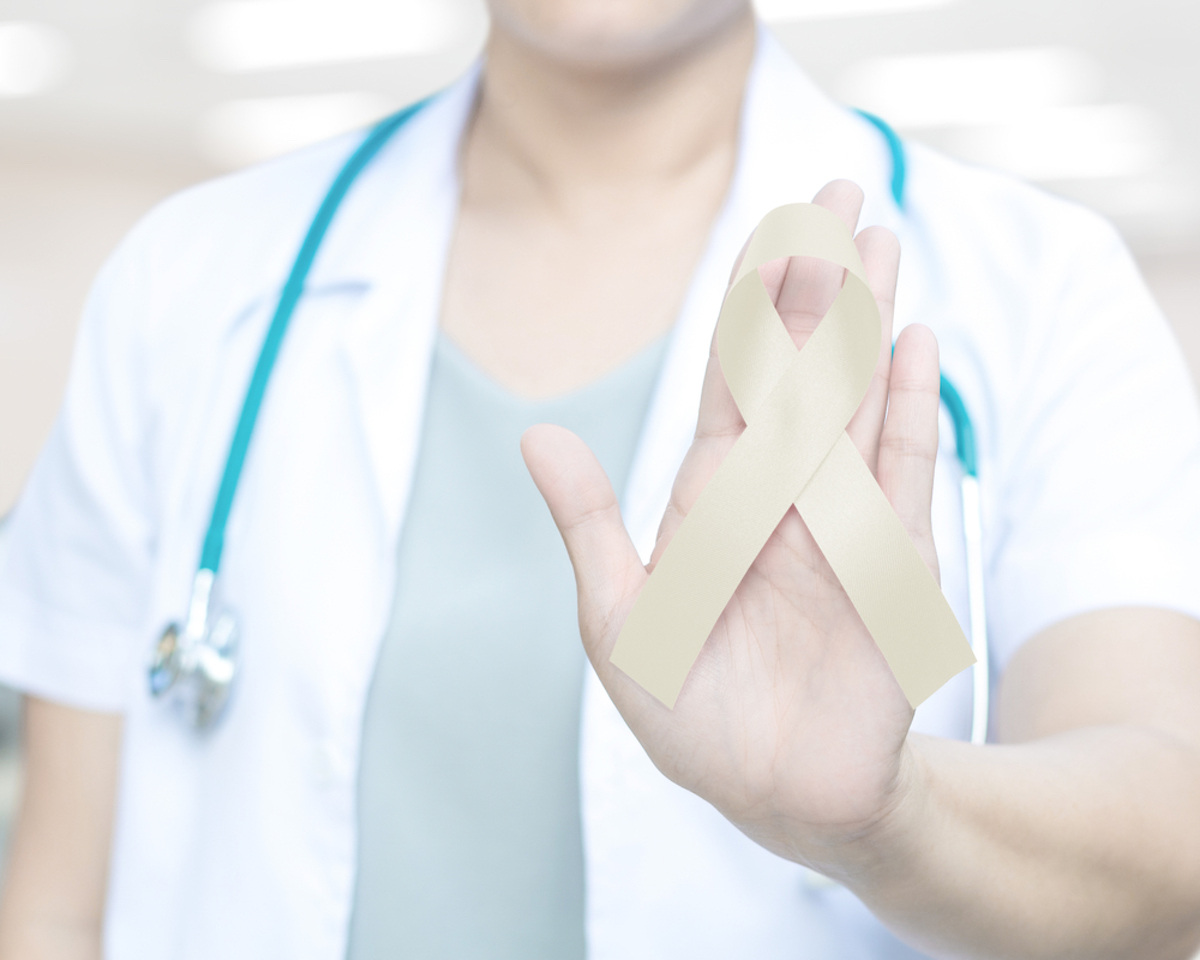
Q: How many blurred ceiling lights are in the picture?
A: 6